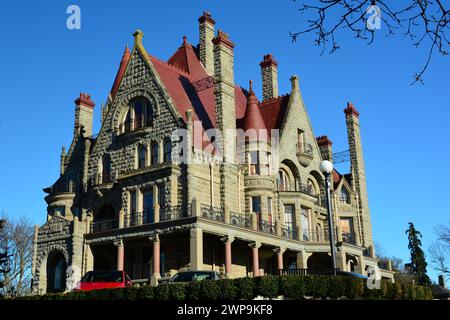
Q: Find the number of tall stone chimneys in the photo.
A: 6